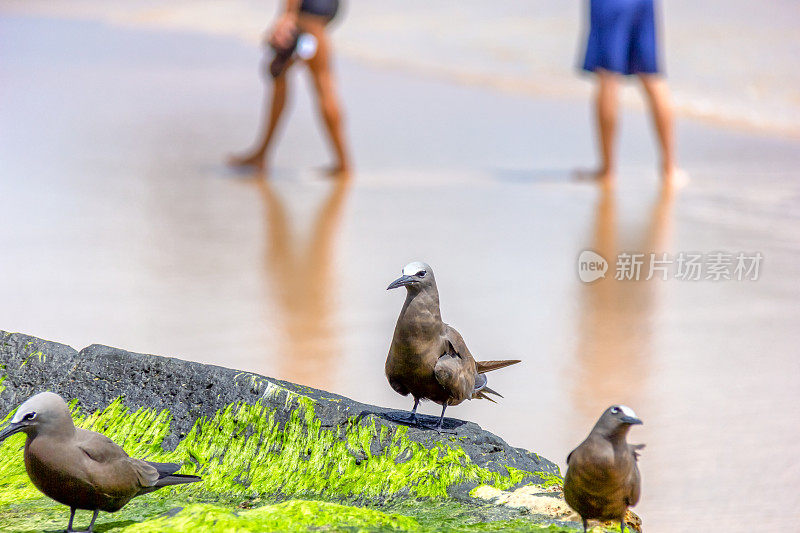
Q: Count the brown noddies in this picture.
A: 3